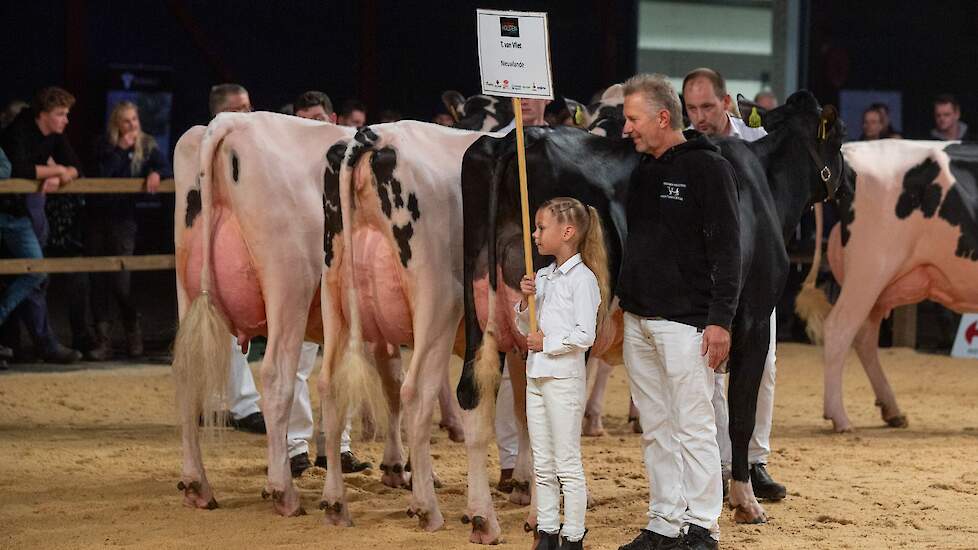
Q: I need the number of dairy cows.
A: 4